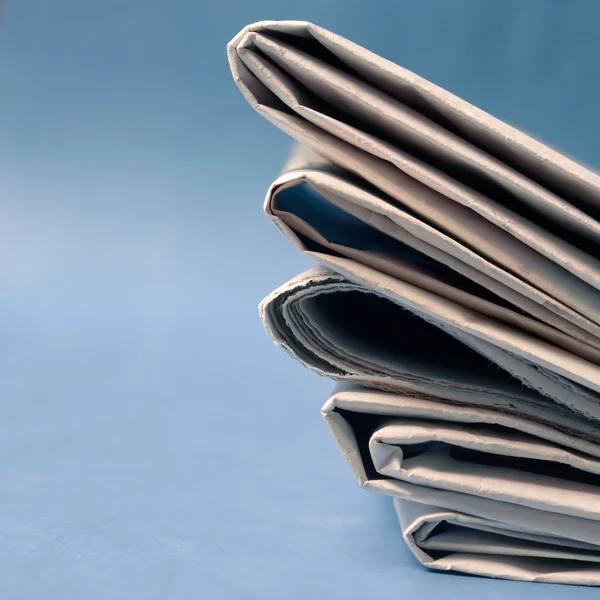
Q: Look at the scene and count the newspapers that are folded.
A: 5